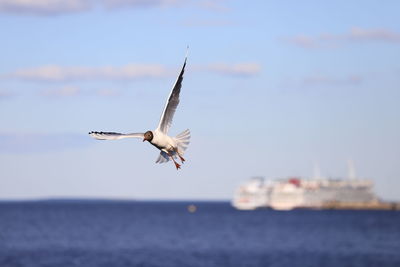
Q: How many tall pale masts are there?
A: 2